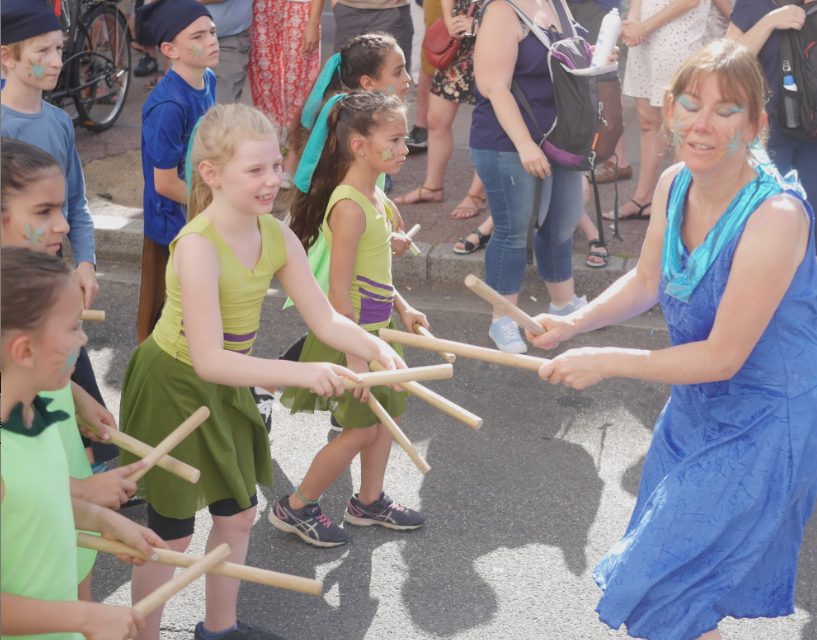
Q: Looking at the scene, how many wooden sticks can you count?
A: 13